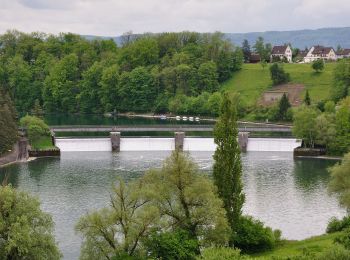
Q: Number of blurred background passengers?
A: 0